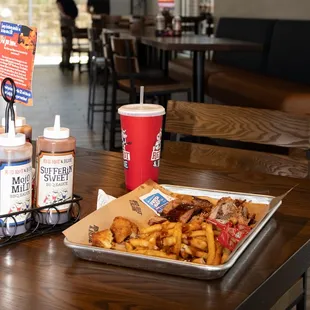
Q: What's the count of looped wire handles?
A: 1